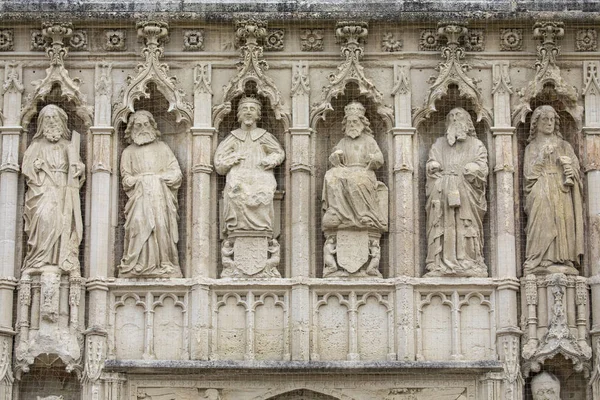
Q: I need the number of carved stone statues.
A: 6